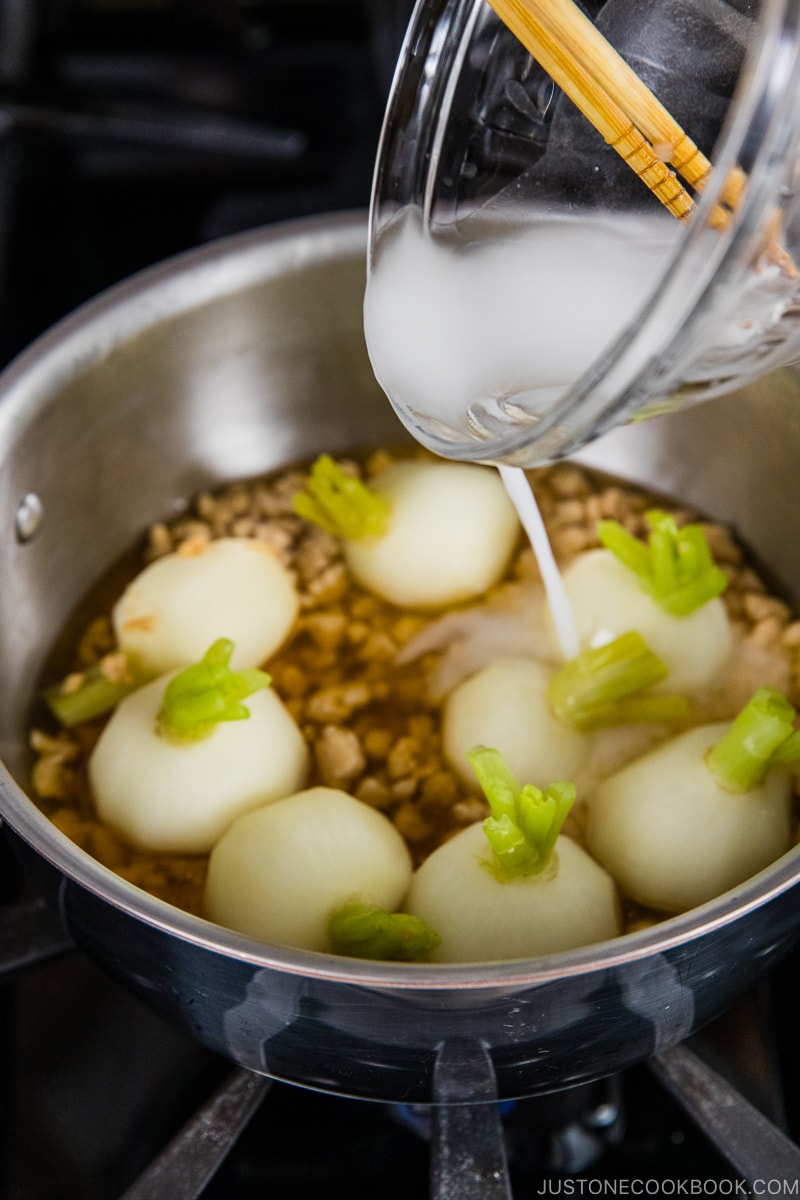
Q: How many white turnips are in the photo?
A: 8